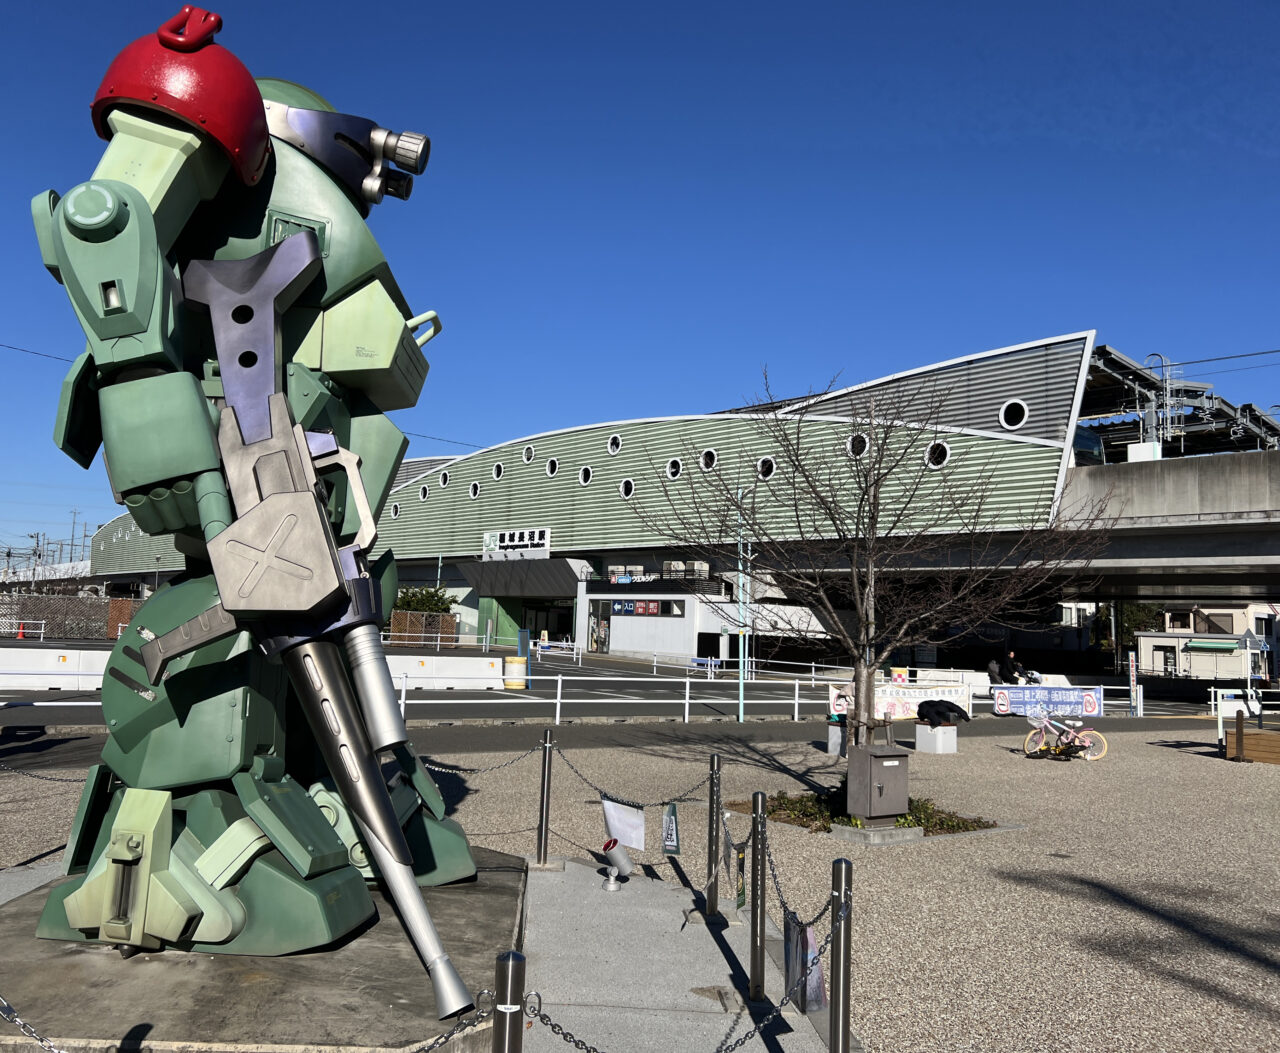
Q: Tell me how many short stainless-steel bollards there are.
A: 5